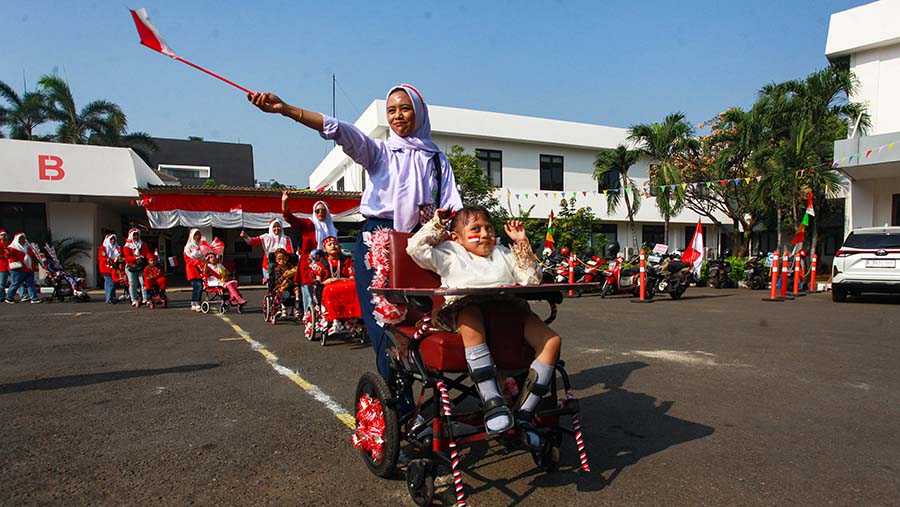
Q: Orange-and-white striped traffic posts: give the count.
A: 6